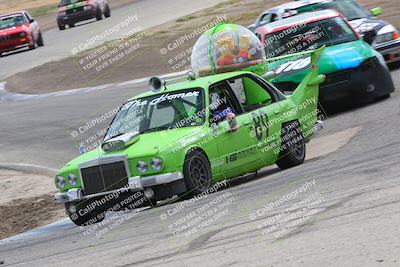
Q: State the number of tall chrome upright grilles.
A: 1